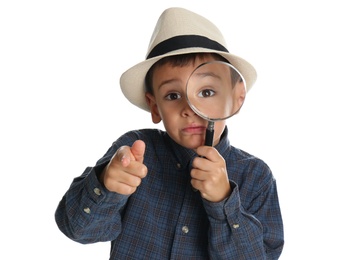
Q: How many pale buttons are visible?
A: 5